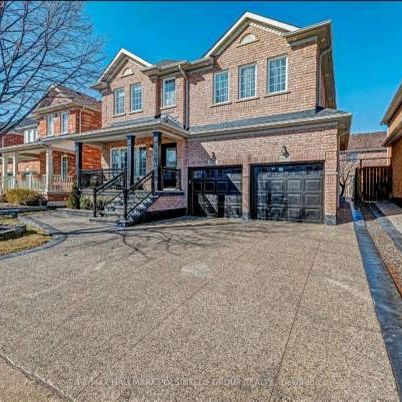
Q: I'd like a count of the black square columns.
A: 3